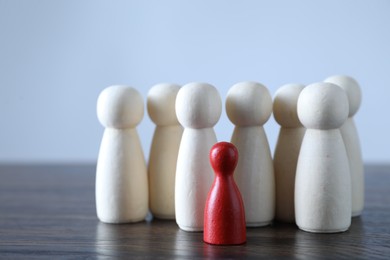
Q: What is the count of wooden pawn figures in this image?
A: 8